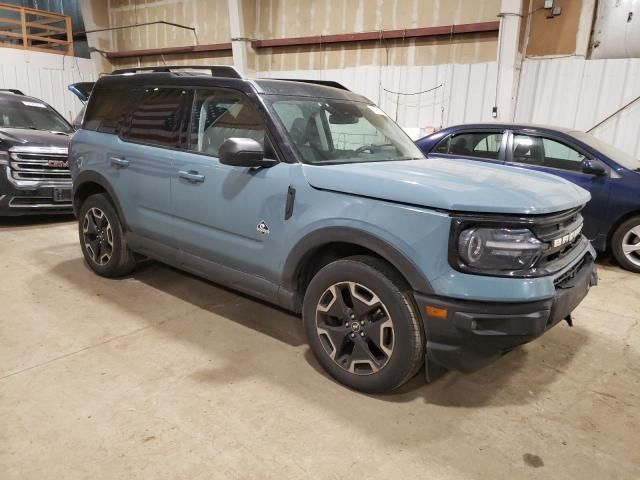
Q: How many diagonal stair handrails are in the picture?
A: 1